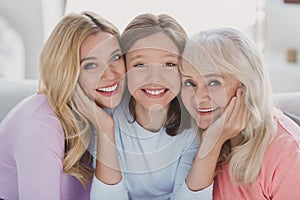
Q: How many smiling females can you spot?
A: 3